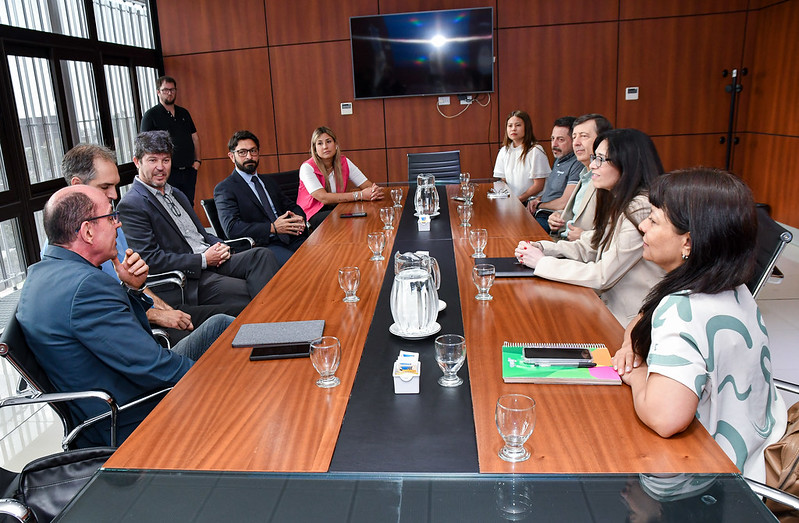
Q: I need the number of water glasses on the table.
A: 12